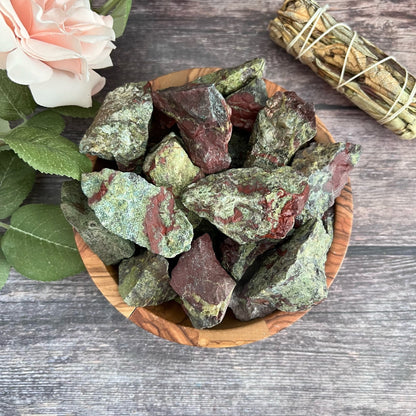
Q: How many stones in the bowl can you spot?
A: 14